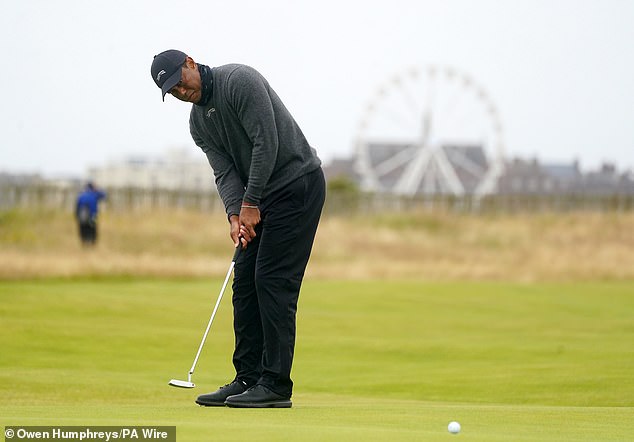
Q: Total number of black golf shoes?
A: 2